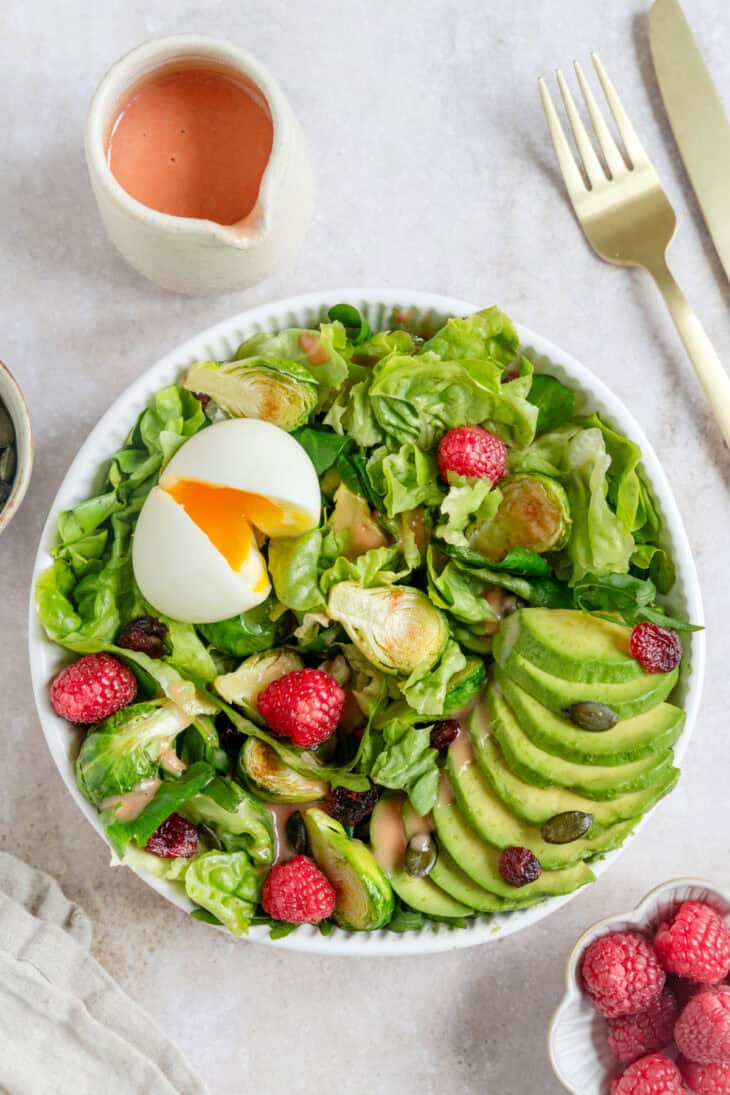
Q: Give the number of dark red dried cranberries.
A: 6